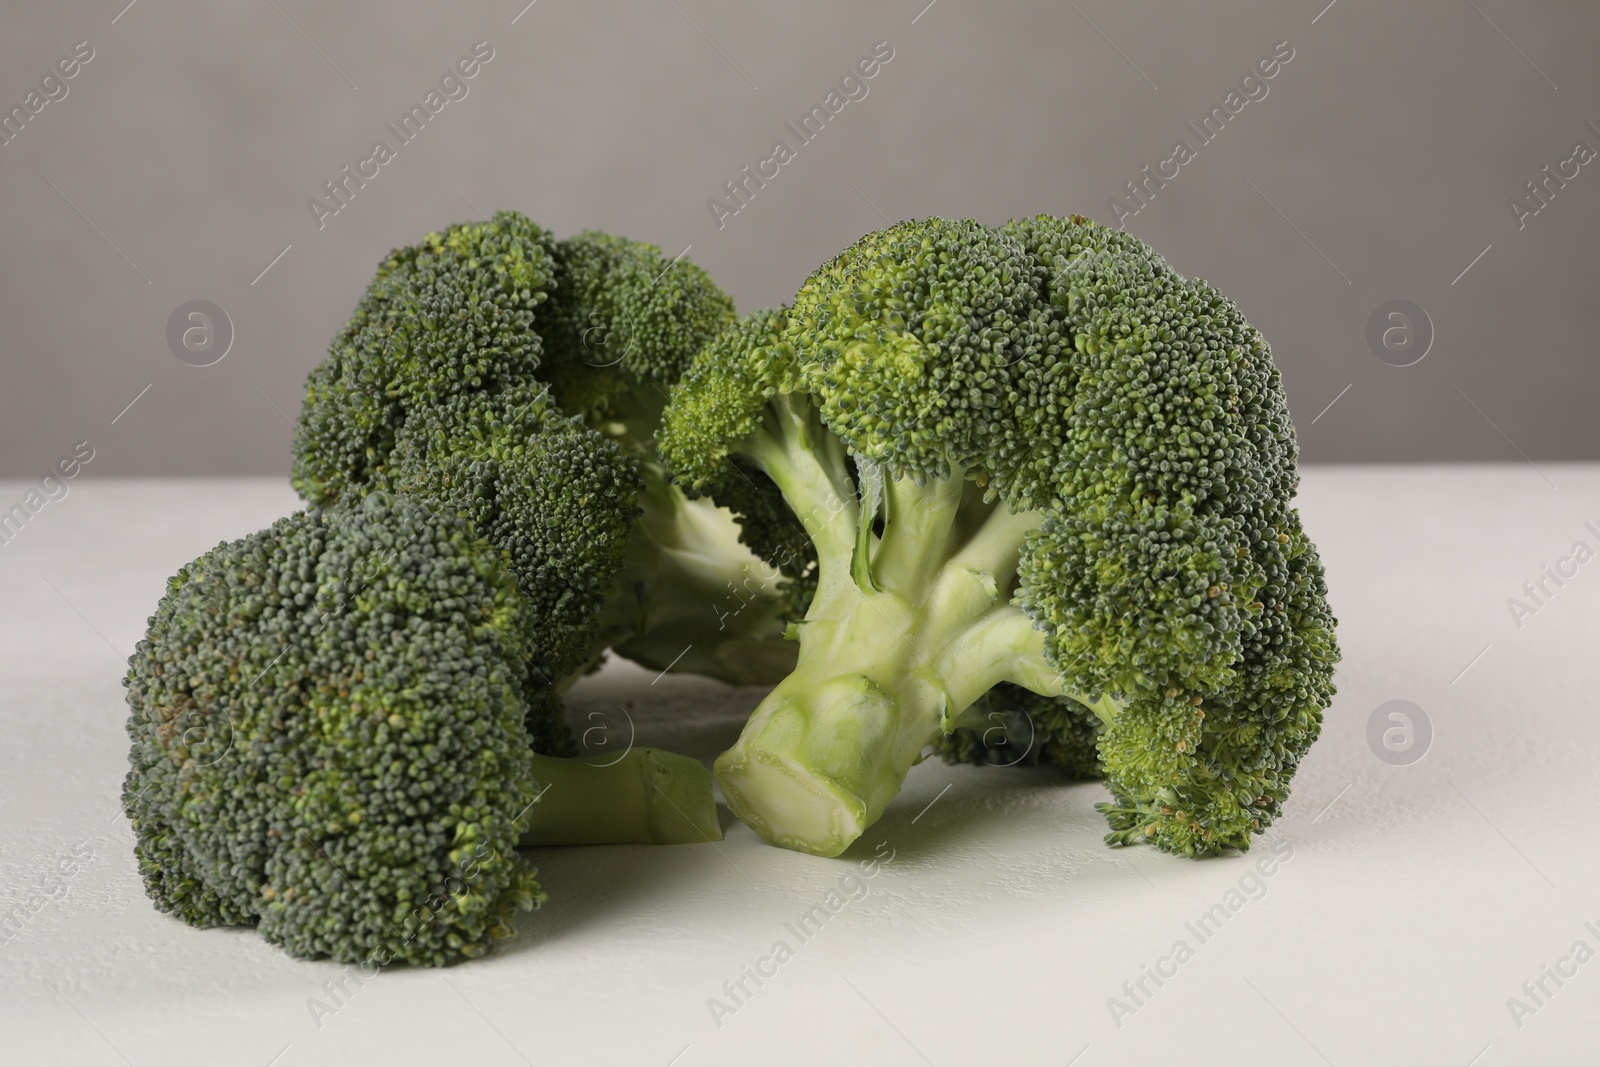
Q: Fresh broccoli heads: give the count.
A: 3